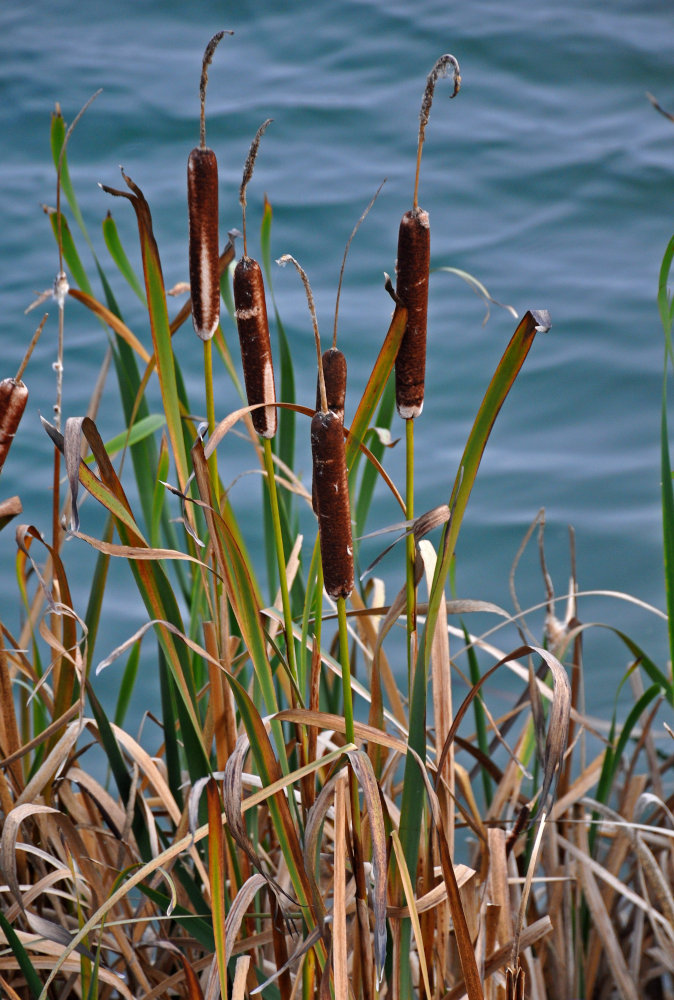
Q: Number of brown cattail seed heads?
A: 6